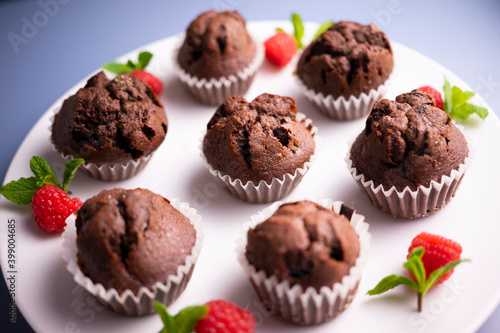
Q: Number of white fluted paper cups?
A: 7